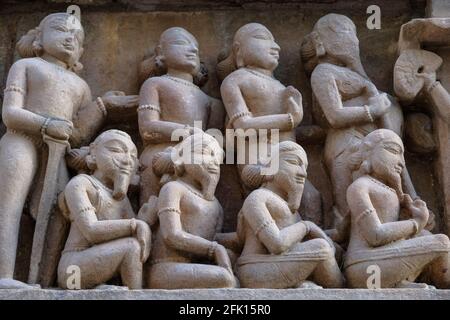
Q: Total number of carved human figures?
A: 8